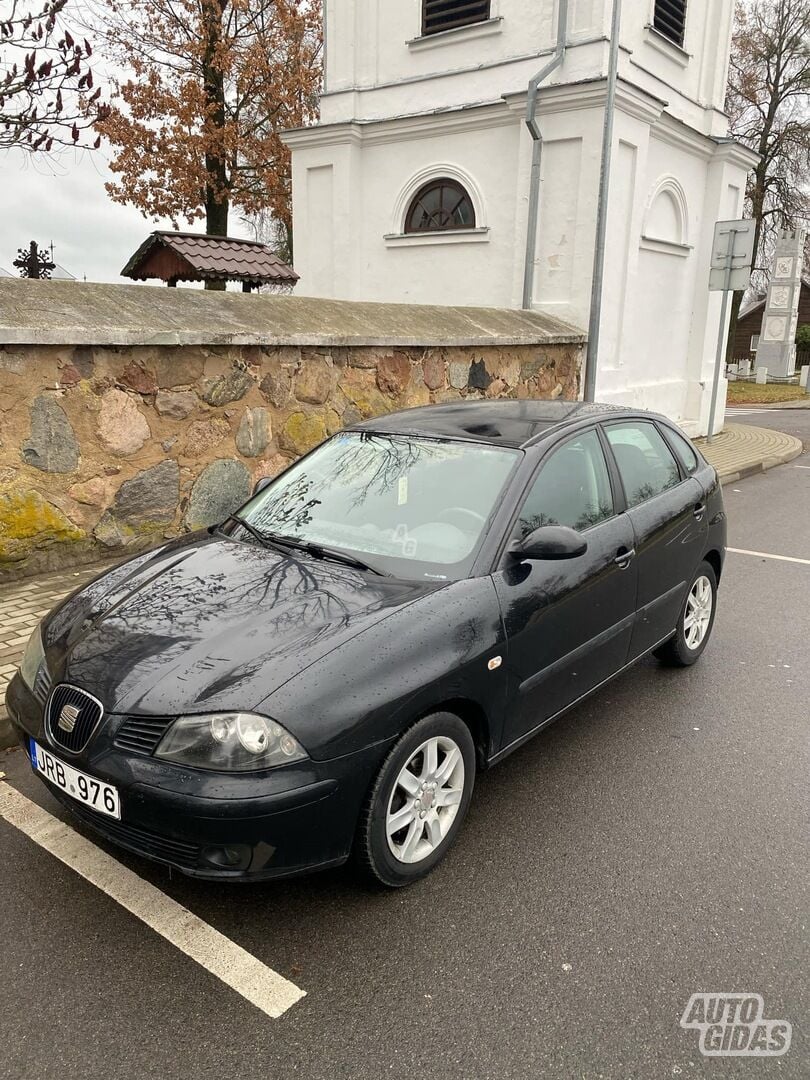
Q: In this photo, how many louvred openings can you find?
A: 2